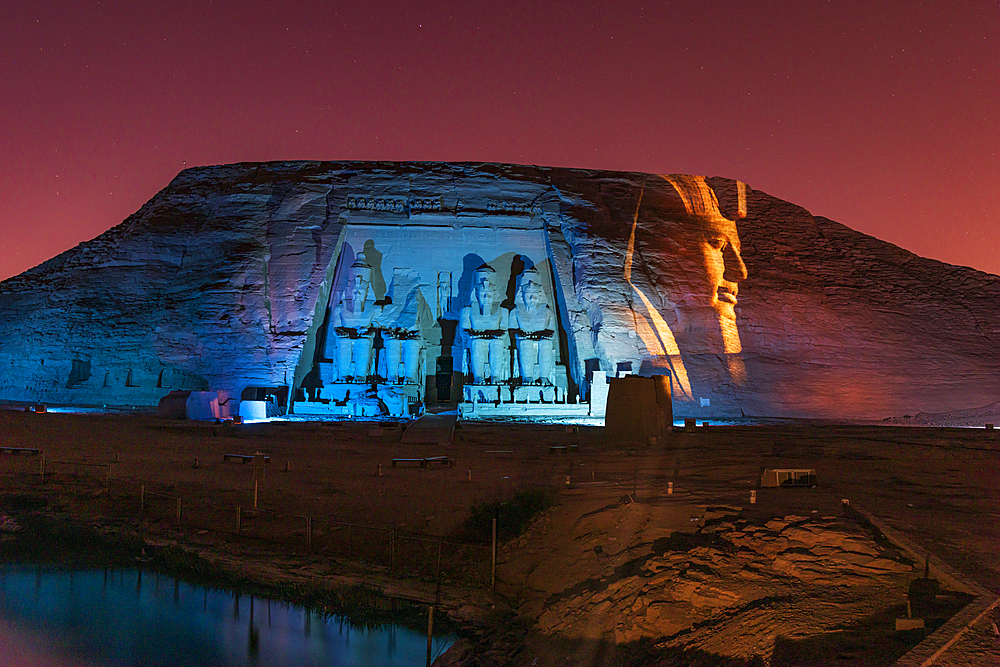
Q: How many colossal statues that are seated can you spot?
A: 4